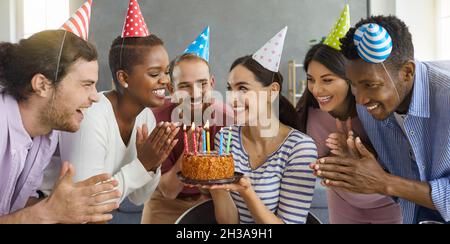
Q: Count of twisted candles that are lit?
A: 6